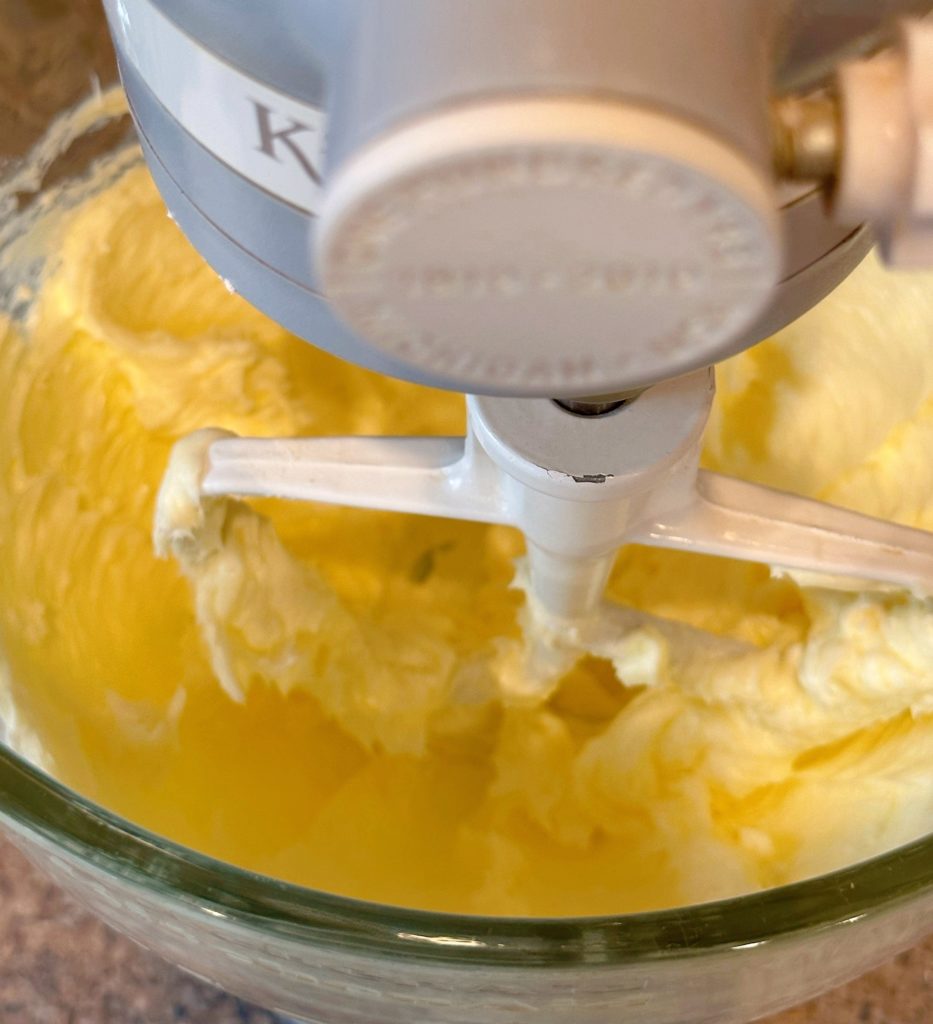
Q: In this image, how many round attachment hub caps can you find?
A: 1